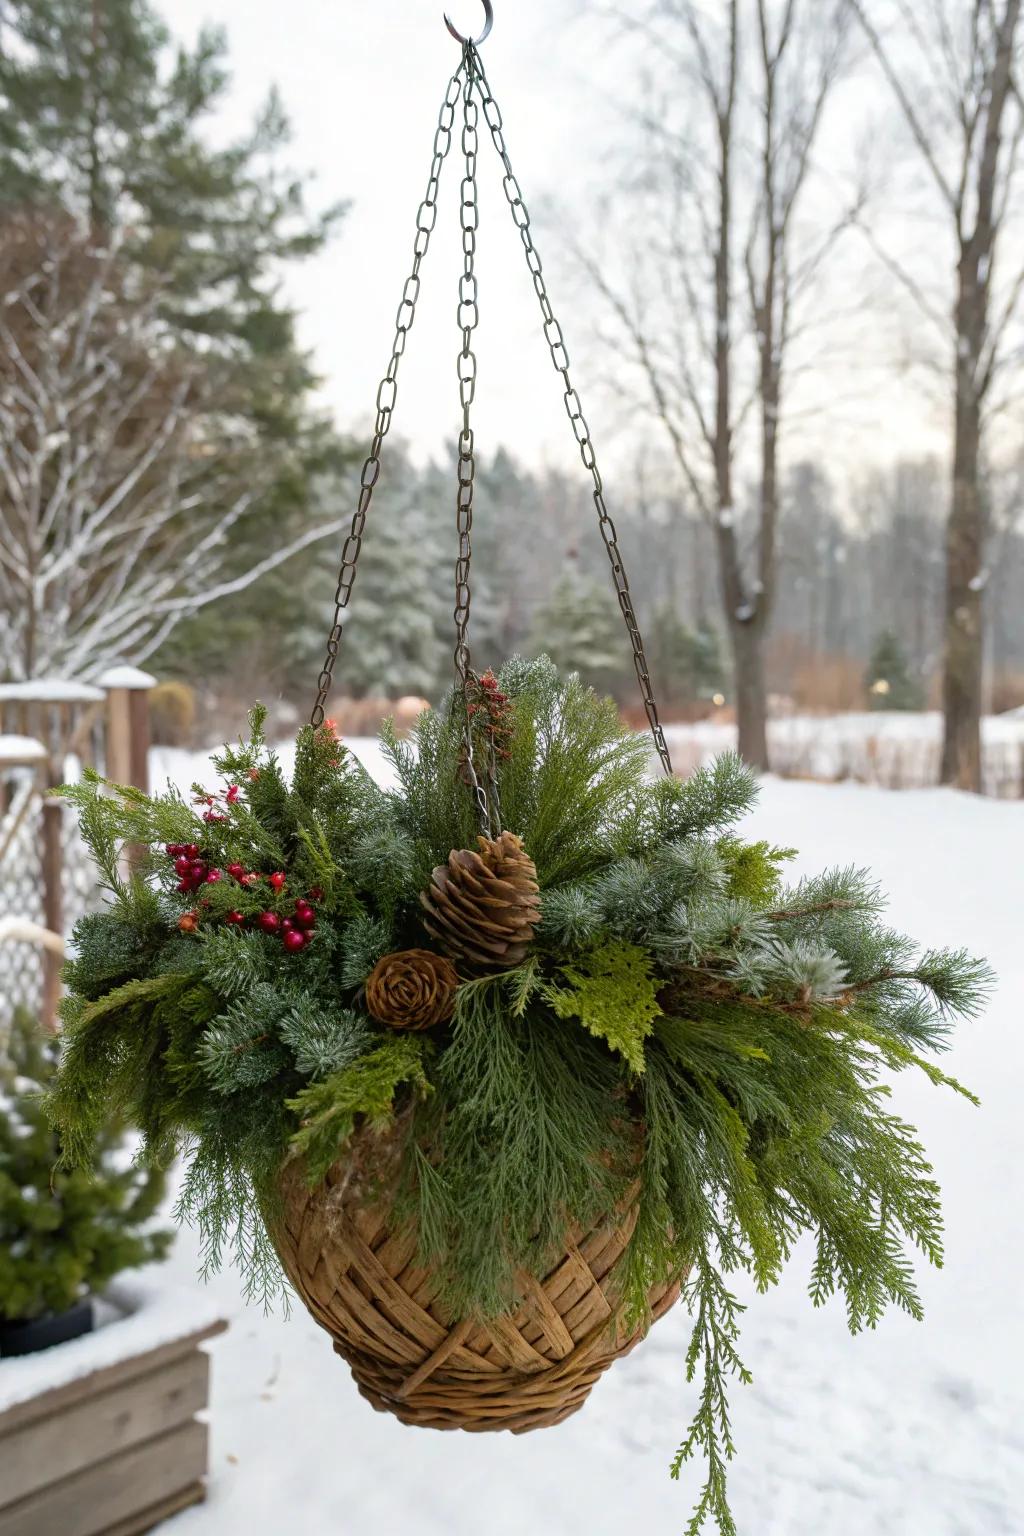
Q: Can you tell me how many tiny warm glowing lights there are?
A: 2